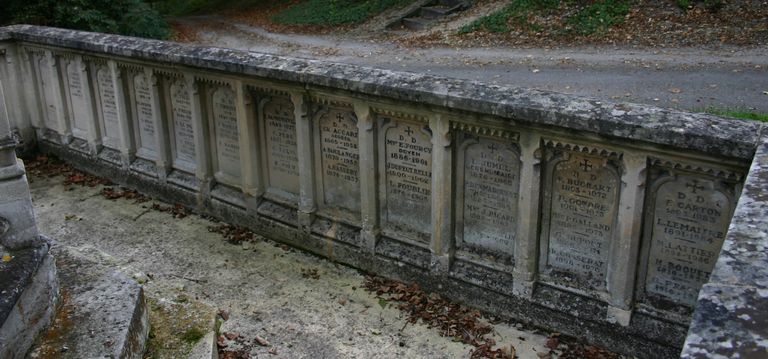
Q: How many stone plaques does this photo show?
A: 12